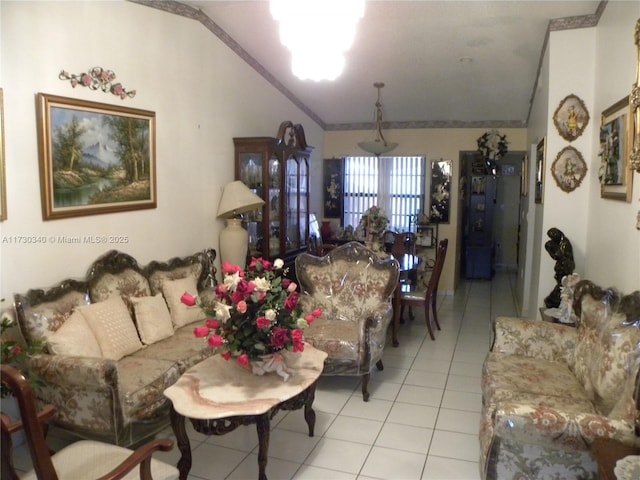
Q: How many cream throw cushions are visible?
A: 4